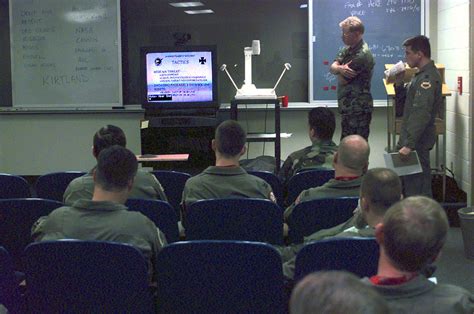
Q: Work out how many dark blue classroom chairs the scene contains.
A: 13